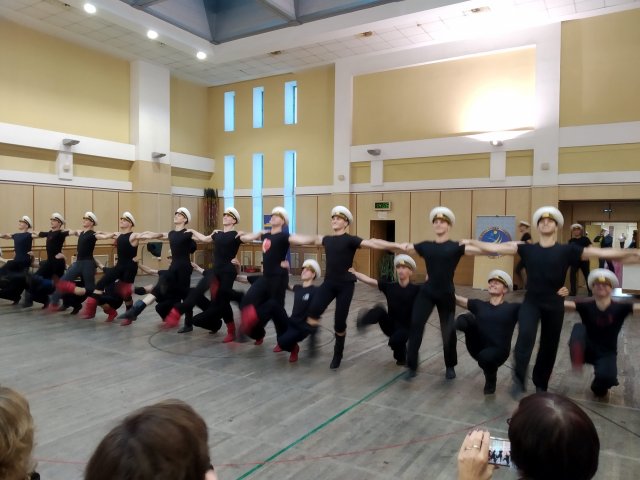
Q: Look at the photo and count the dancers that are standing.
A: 10